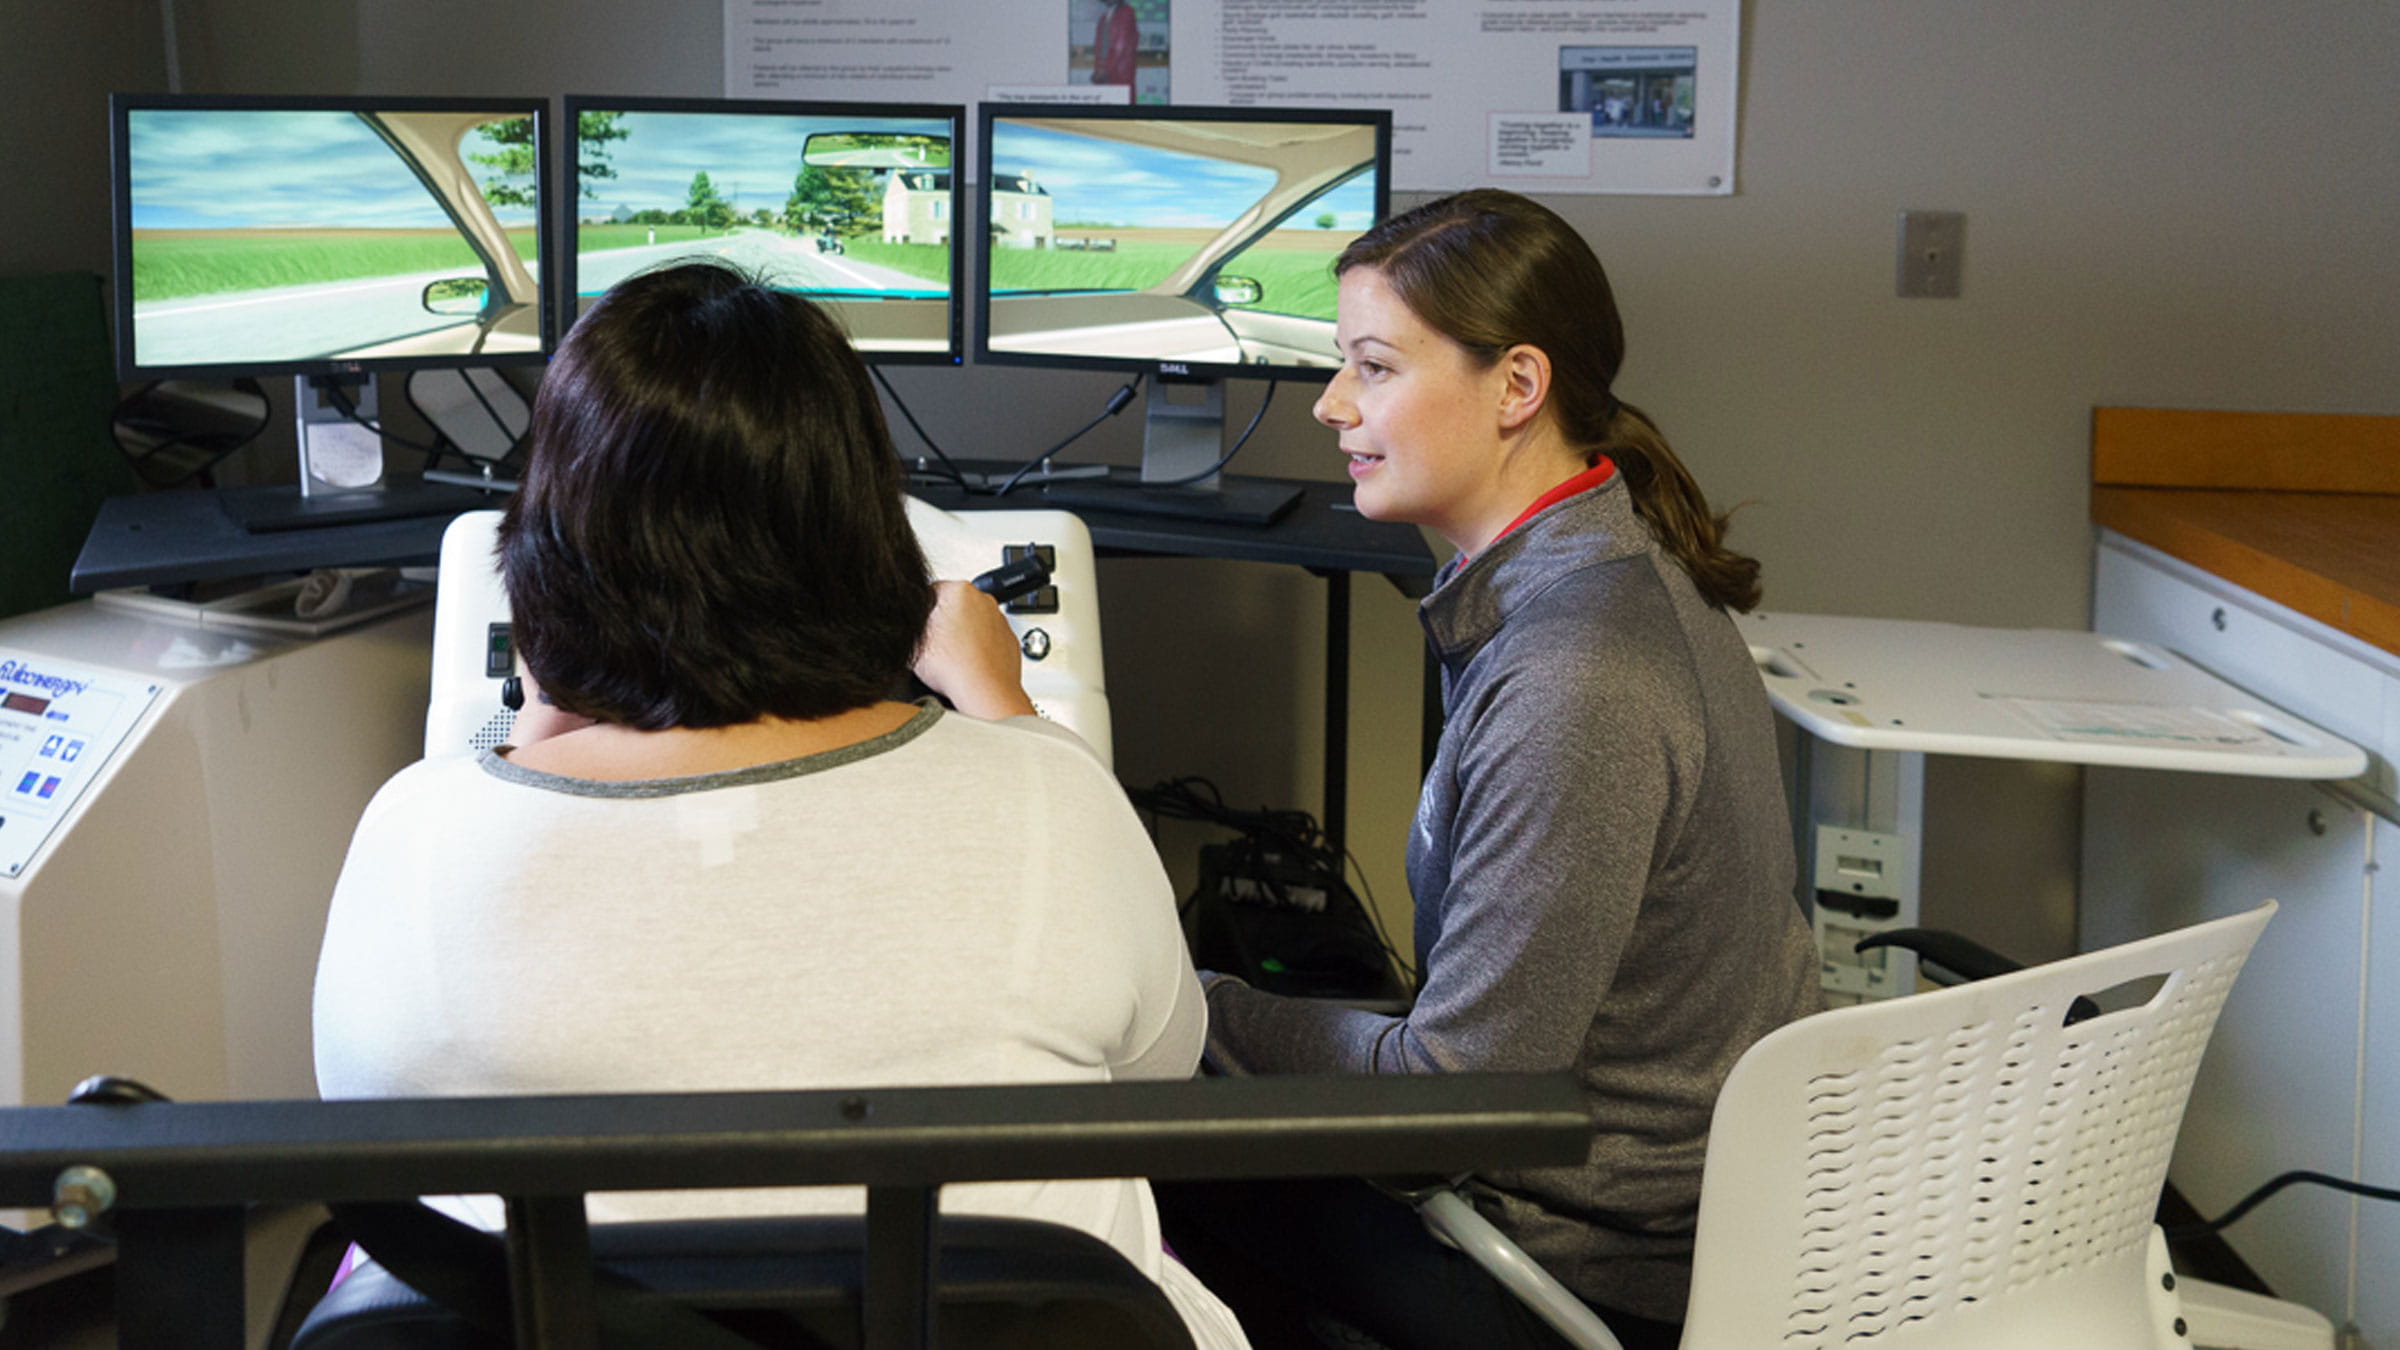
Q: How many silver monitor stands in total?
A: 2